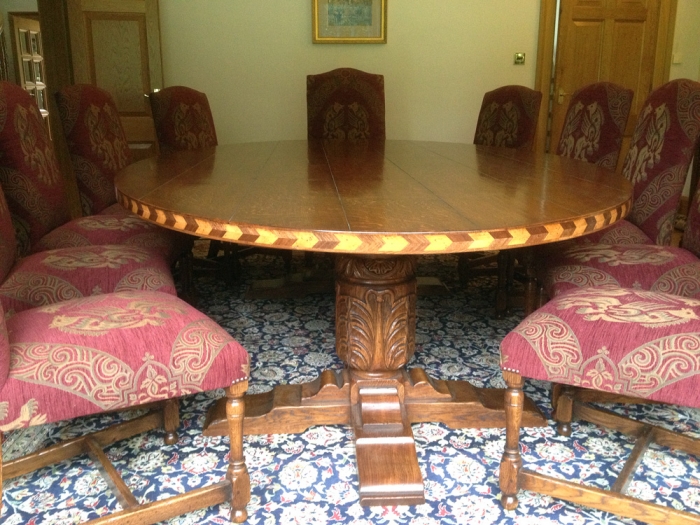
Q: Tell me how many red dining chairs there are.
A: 11